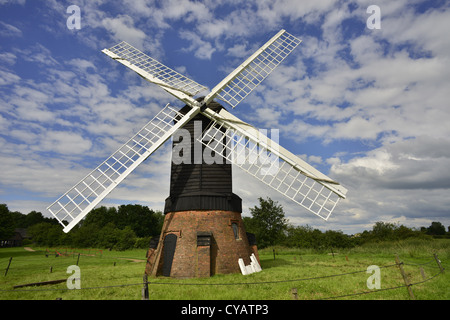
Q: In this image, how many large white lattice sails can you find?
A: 4